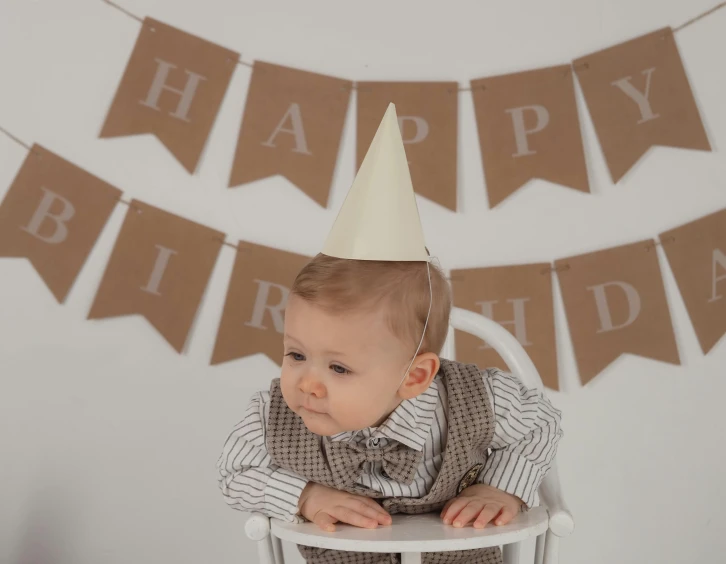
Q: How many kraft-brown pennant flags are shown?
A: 11